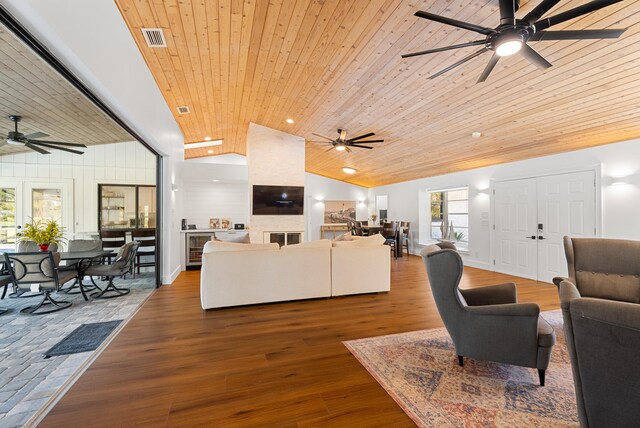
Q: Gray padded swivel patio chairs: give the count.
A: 5